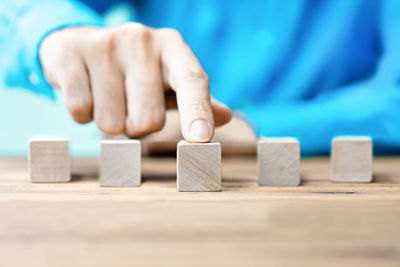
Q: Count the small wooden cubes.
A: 5